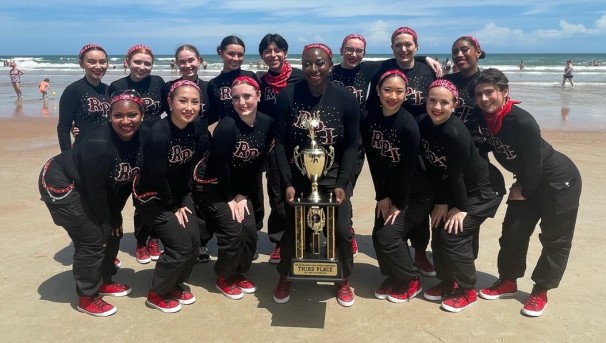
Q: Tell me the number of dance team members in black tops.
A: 15